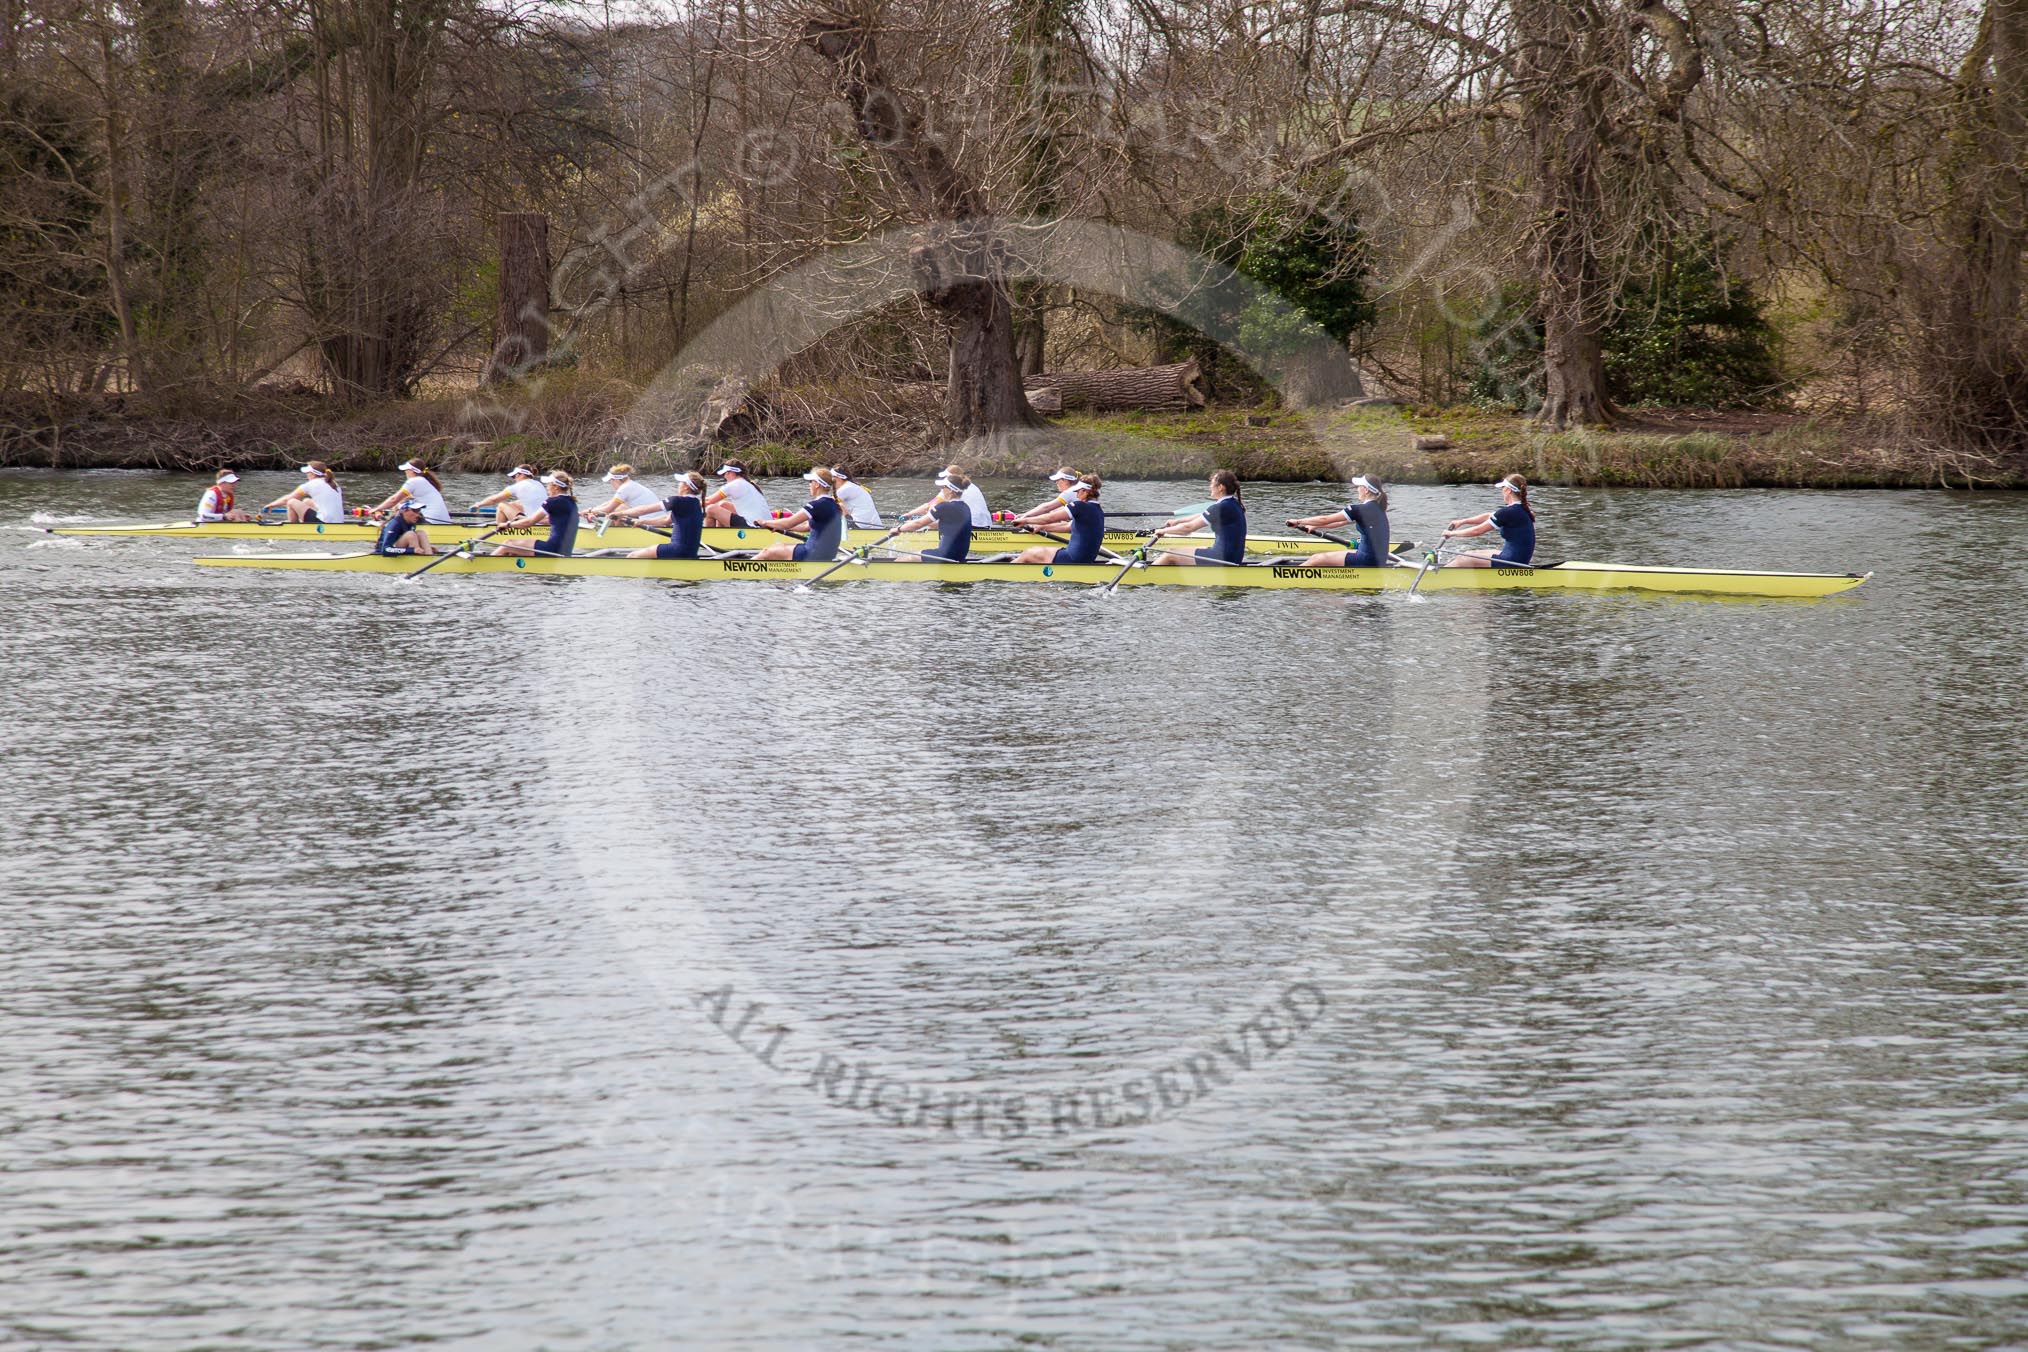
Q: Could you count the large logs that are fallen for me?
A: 1